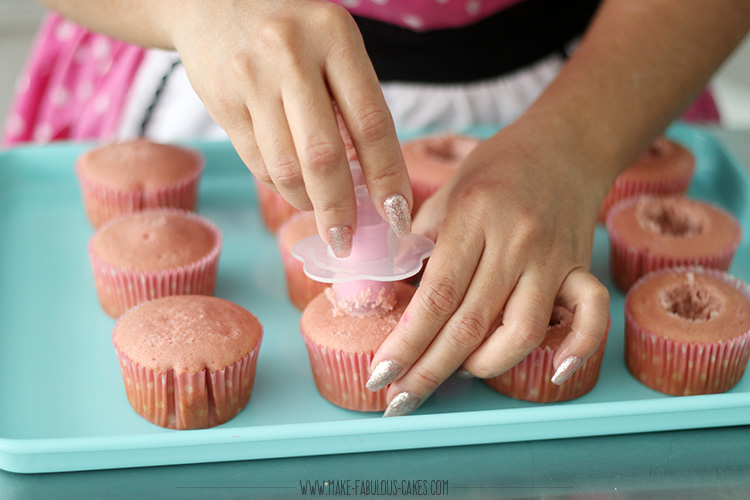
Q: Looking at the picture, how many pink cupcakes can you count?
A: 11